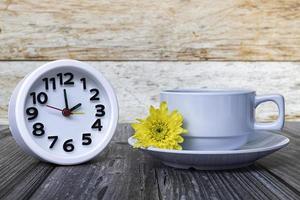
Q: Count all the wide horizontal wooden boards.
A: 2